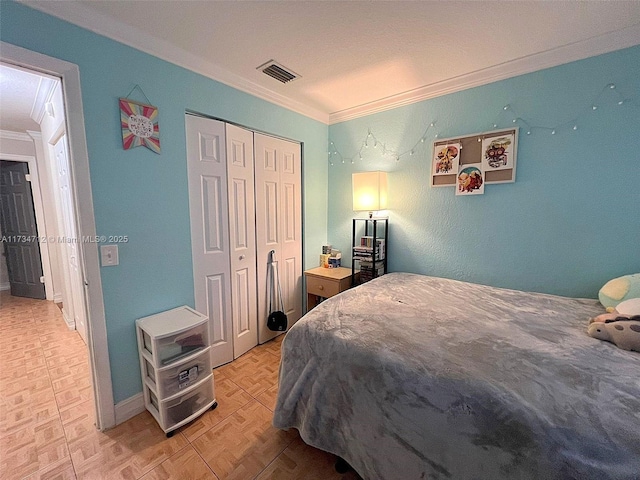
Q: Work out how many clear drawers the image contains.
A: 3